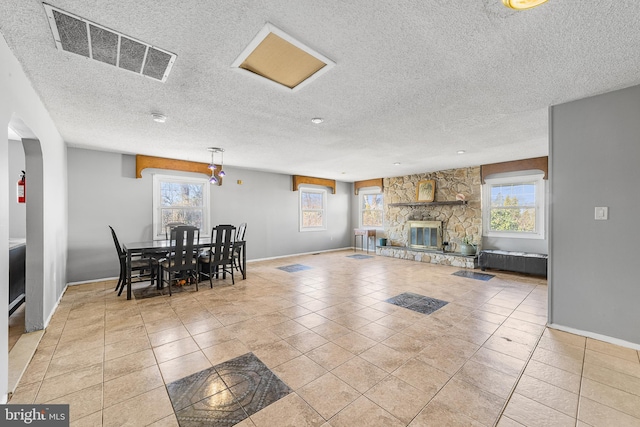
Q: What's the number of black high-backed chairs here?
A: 5